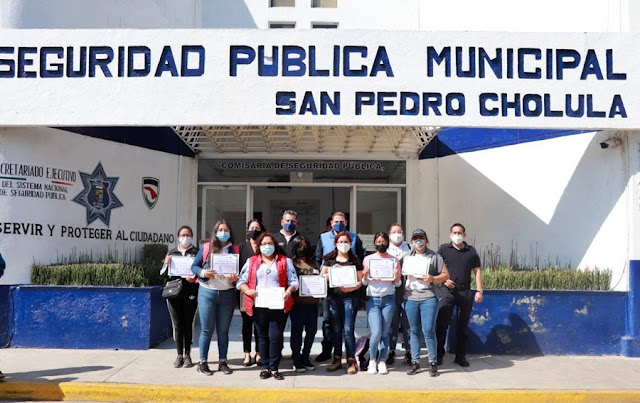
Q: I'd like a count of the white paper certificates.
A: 7